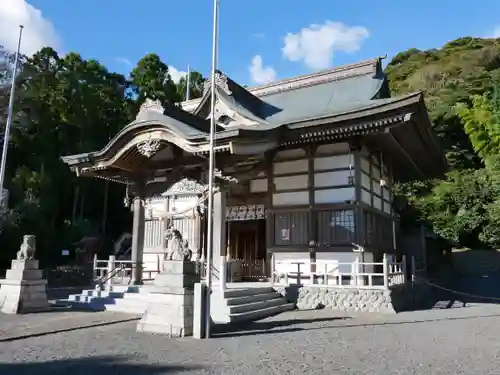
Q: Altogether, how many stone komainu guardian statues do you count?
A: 2